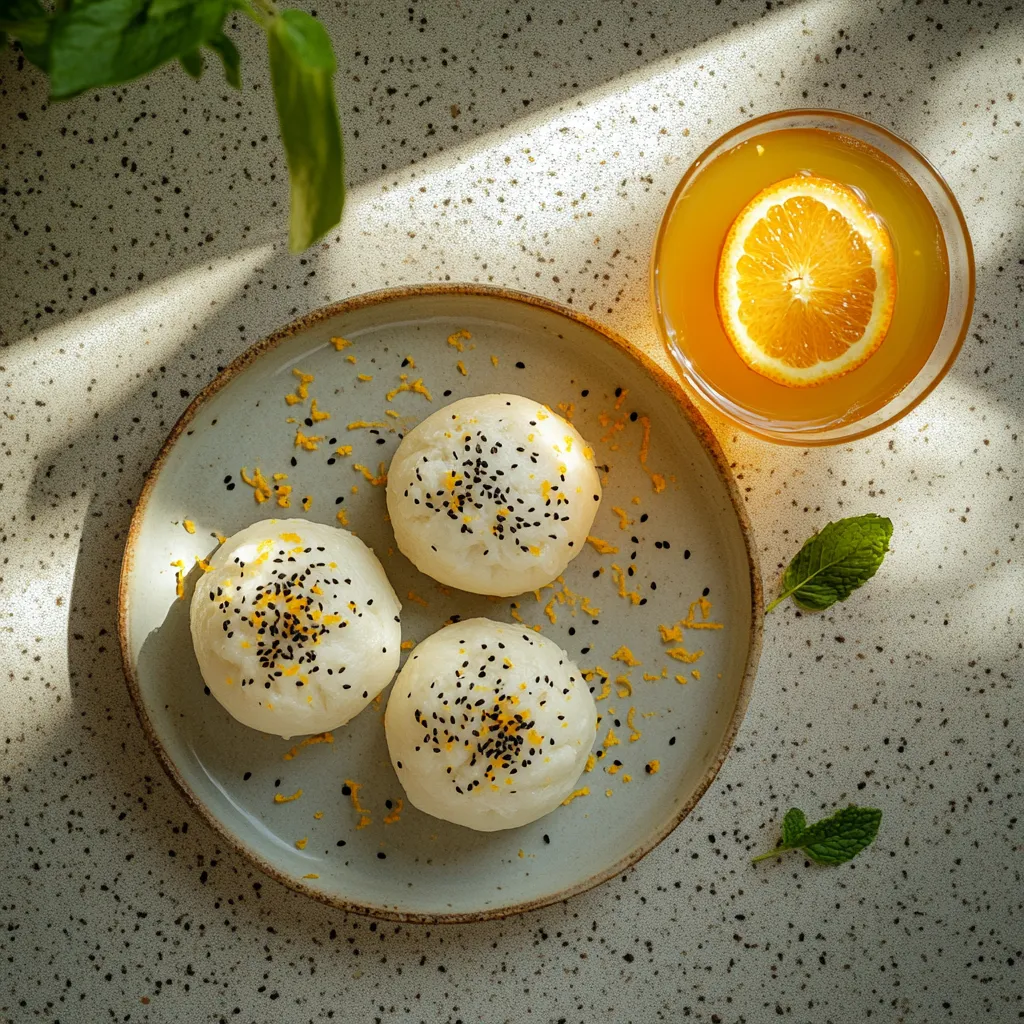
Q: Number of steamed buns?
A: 3